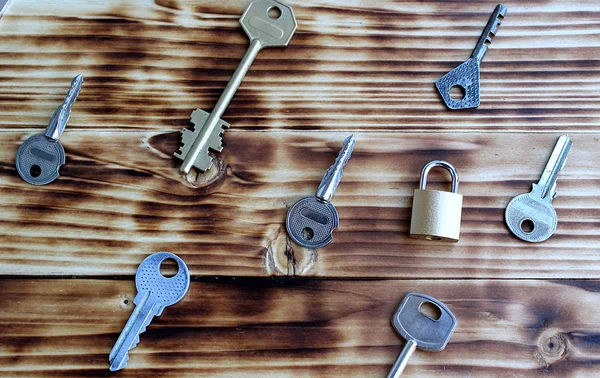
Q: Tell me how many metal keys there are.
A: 7